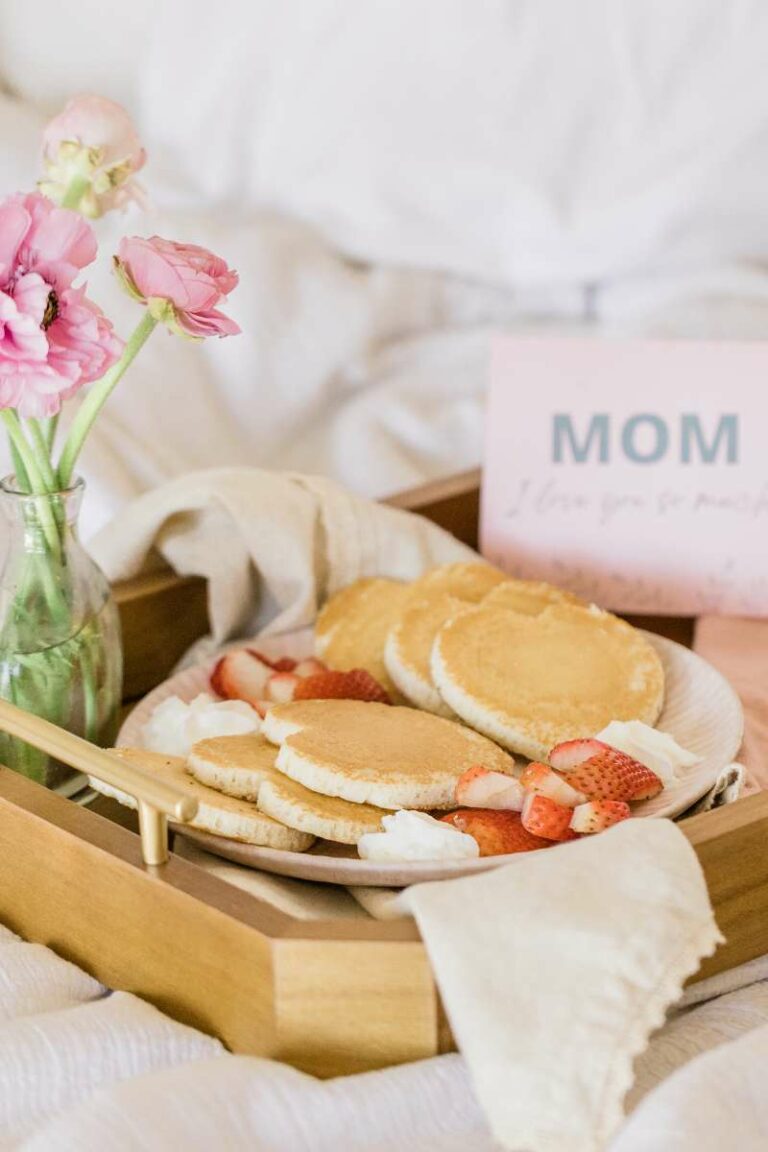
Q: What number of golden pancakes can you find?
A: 6